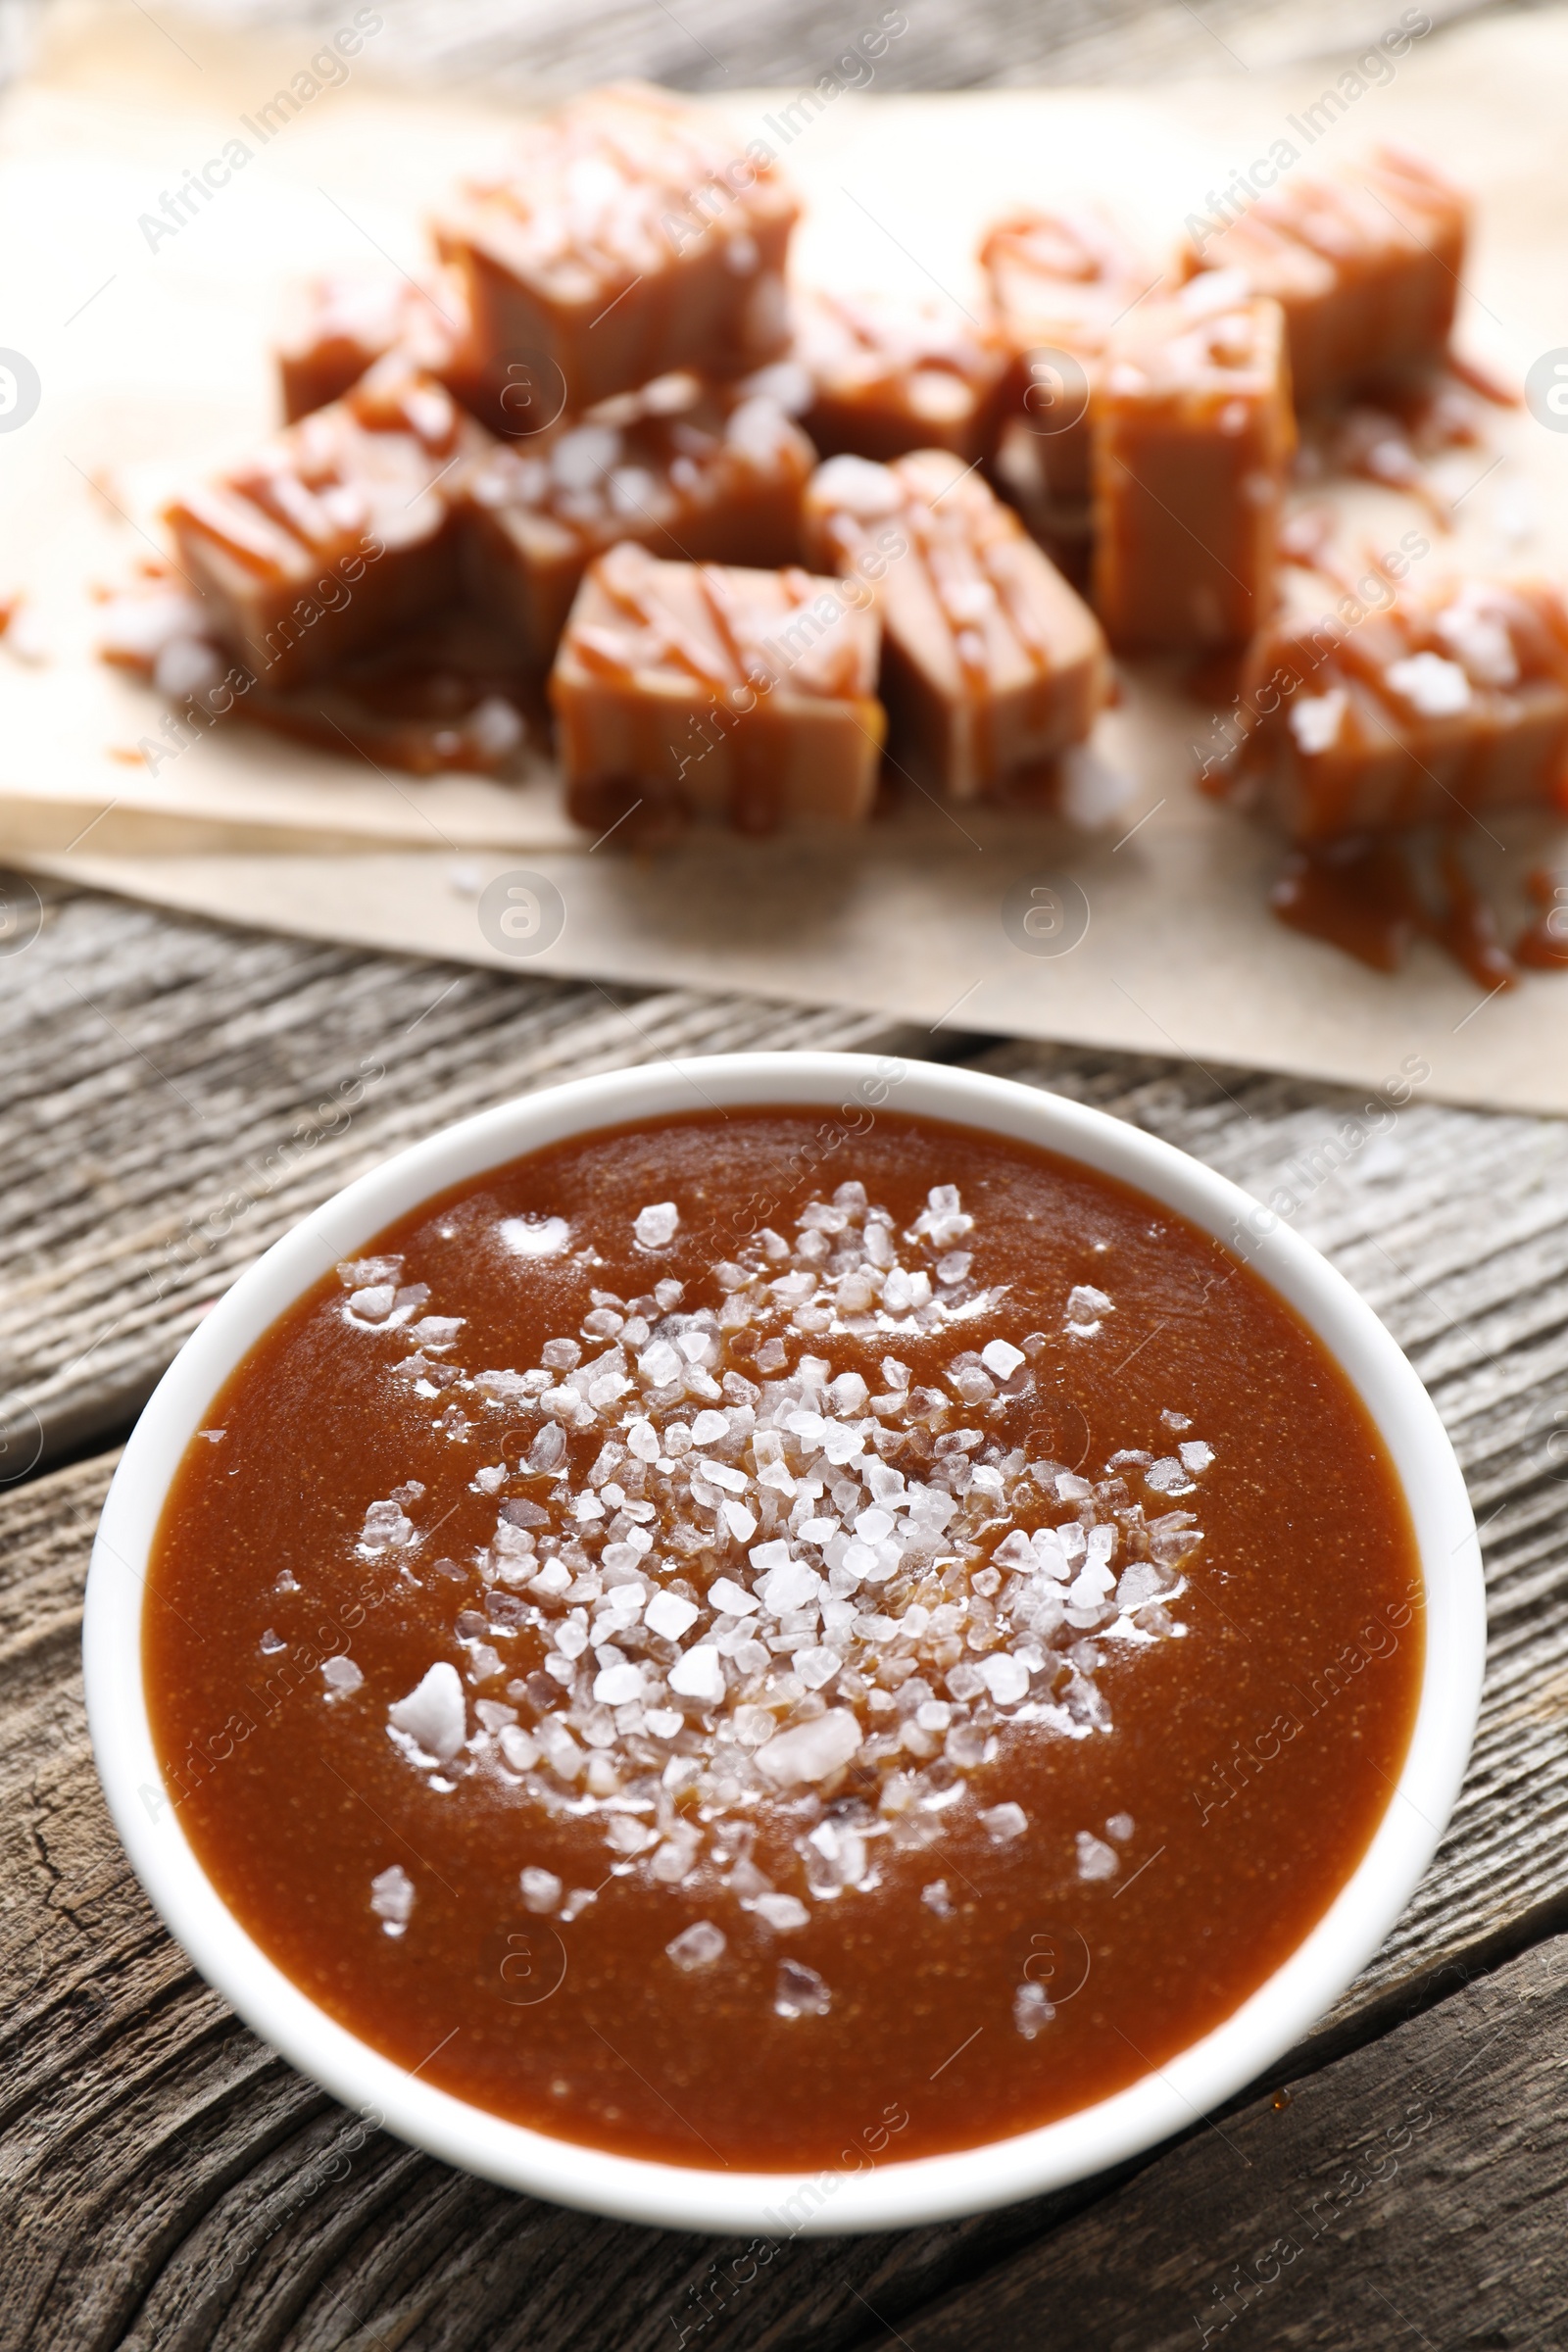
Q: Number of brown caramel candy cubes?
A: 11